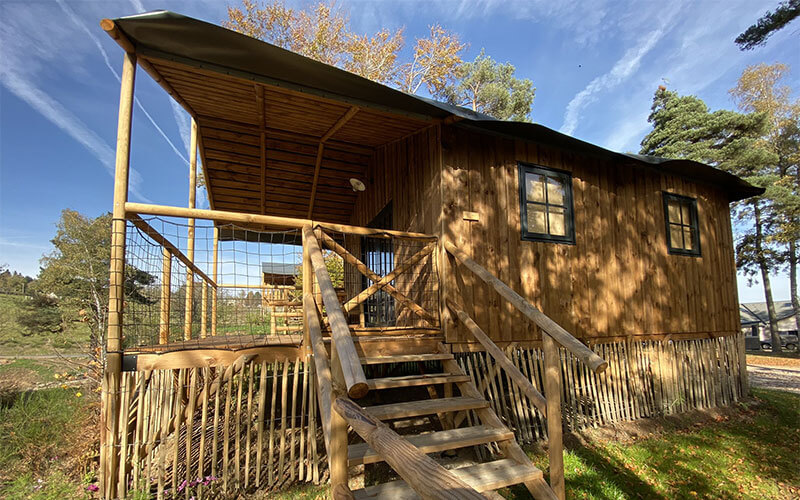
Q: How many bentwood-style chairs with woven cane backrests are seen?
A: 0